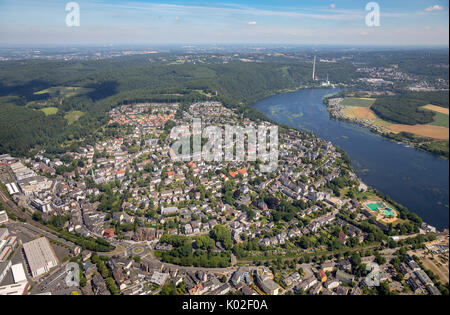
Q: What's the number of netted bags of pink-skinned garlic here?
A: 0